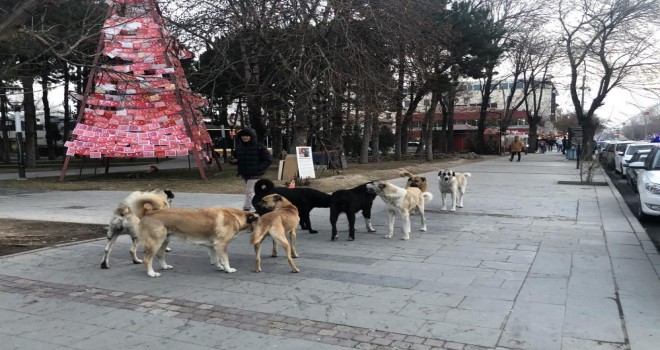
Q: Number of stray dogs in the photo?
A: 8